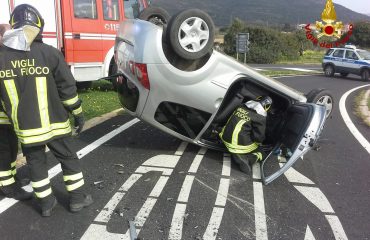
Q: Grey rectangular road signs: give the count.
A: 1